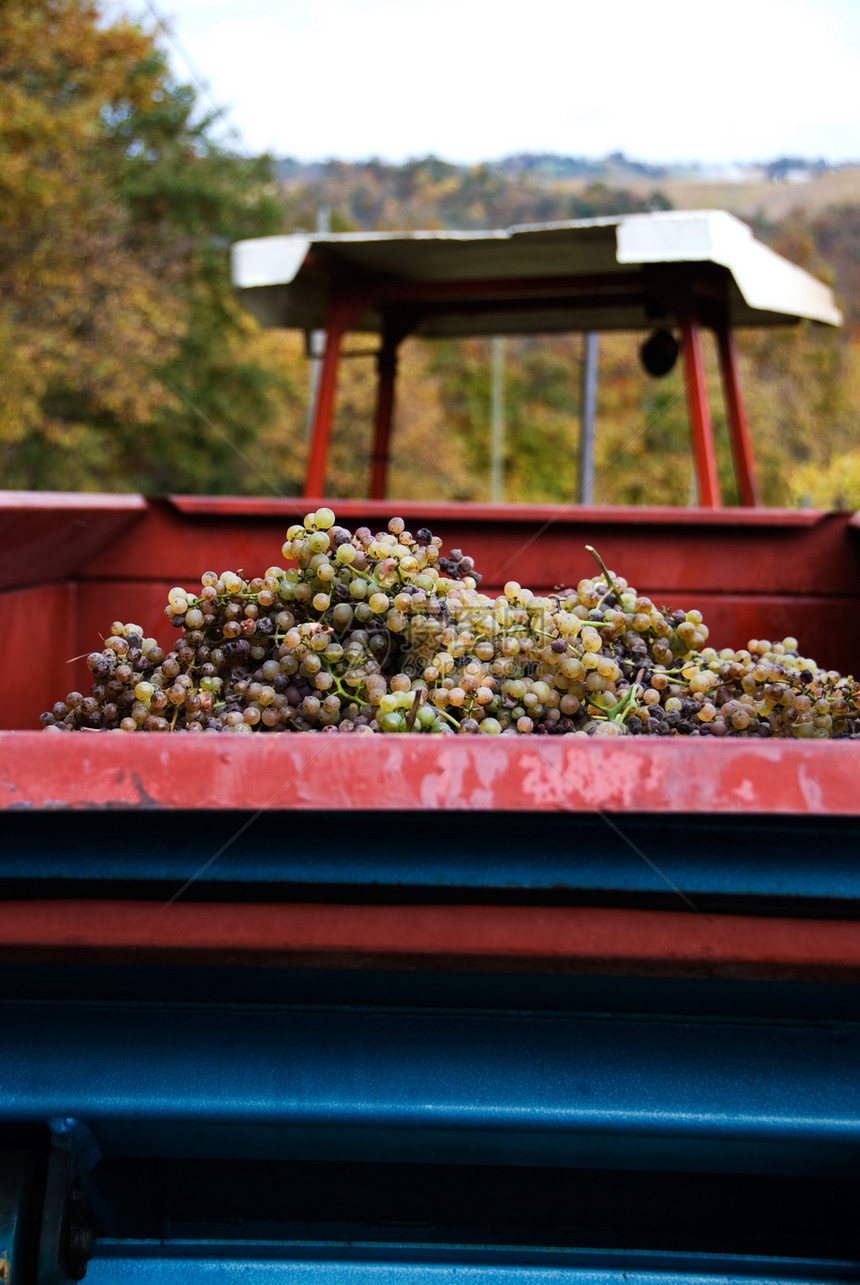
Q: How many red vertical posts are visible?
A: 4